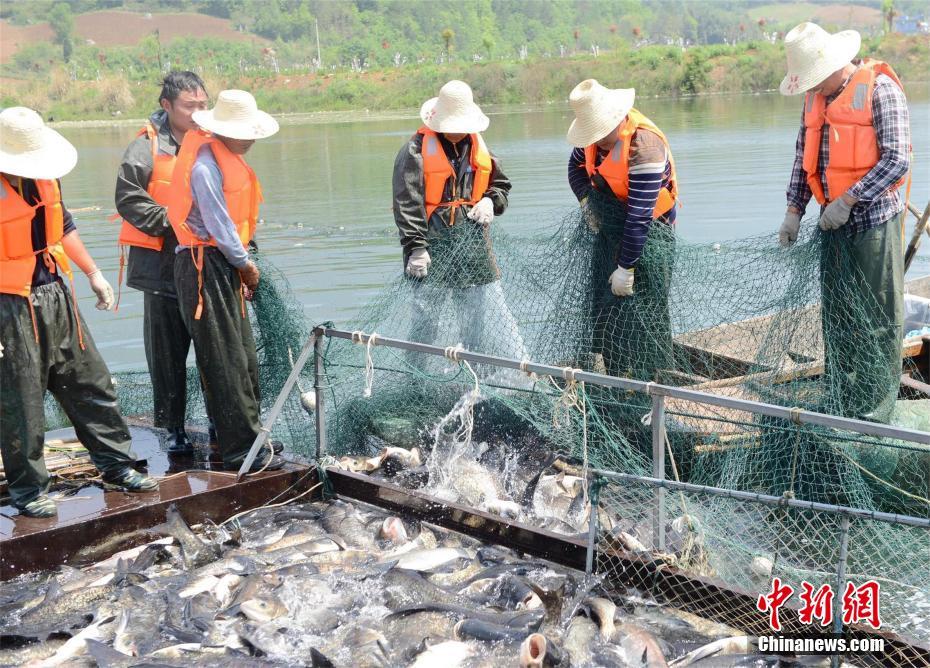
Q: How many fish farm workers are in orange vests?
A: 6